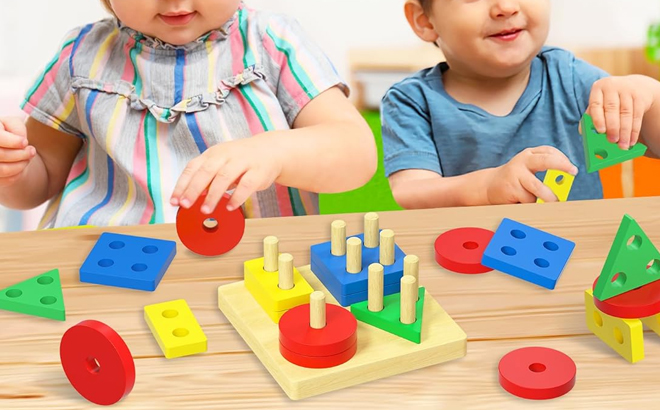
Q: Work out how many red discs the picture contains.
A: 7